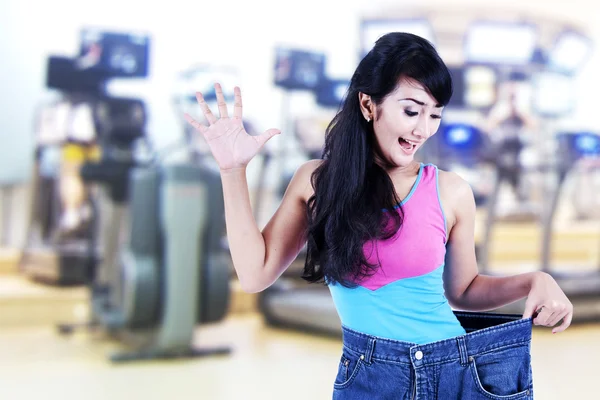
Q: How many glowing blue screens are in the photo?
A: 2